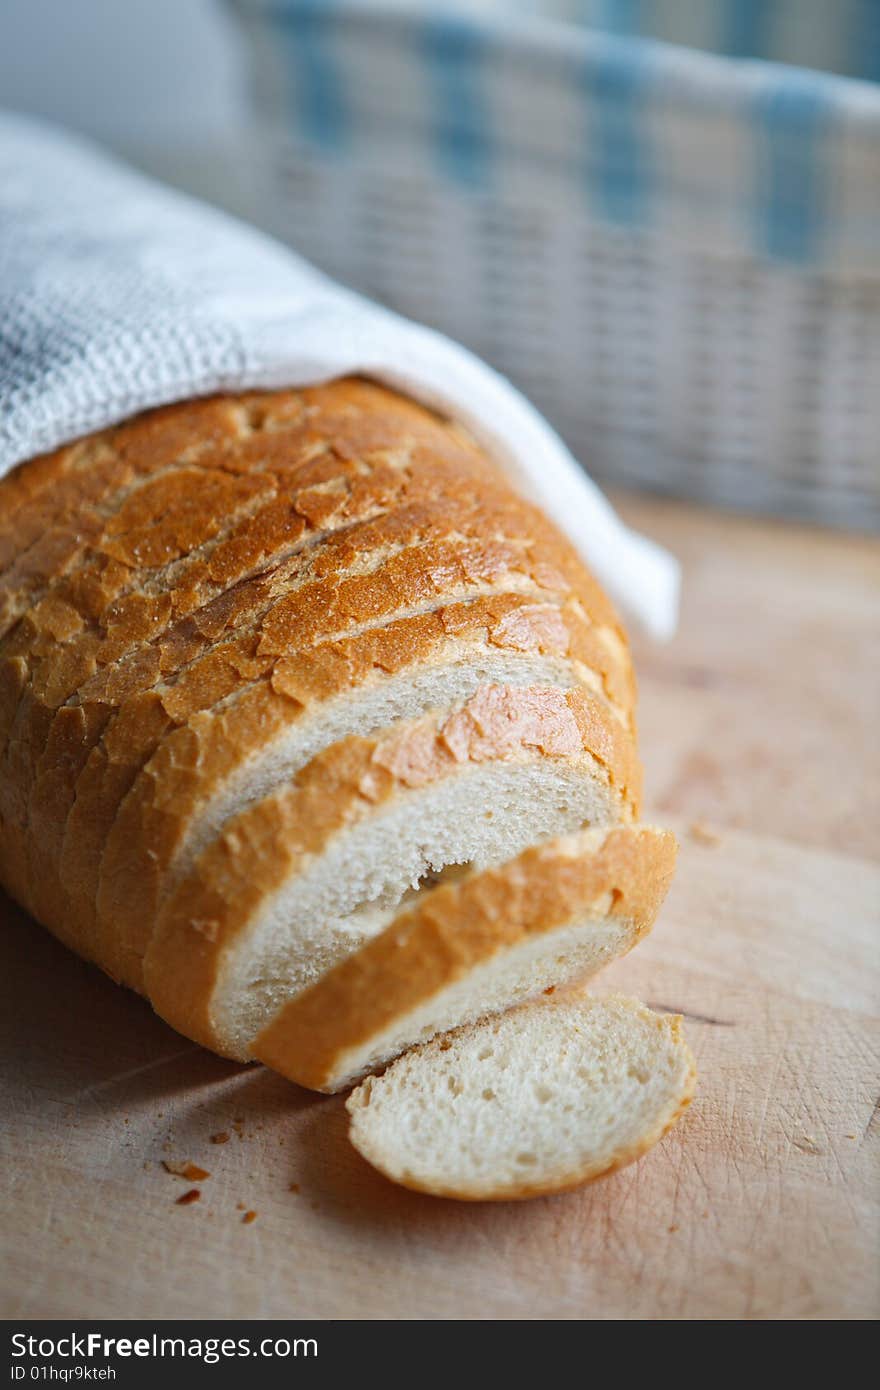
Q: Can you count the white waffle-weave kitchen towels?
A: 1